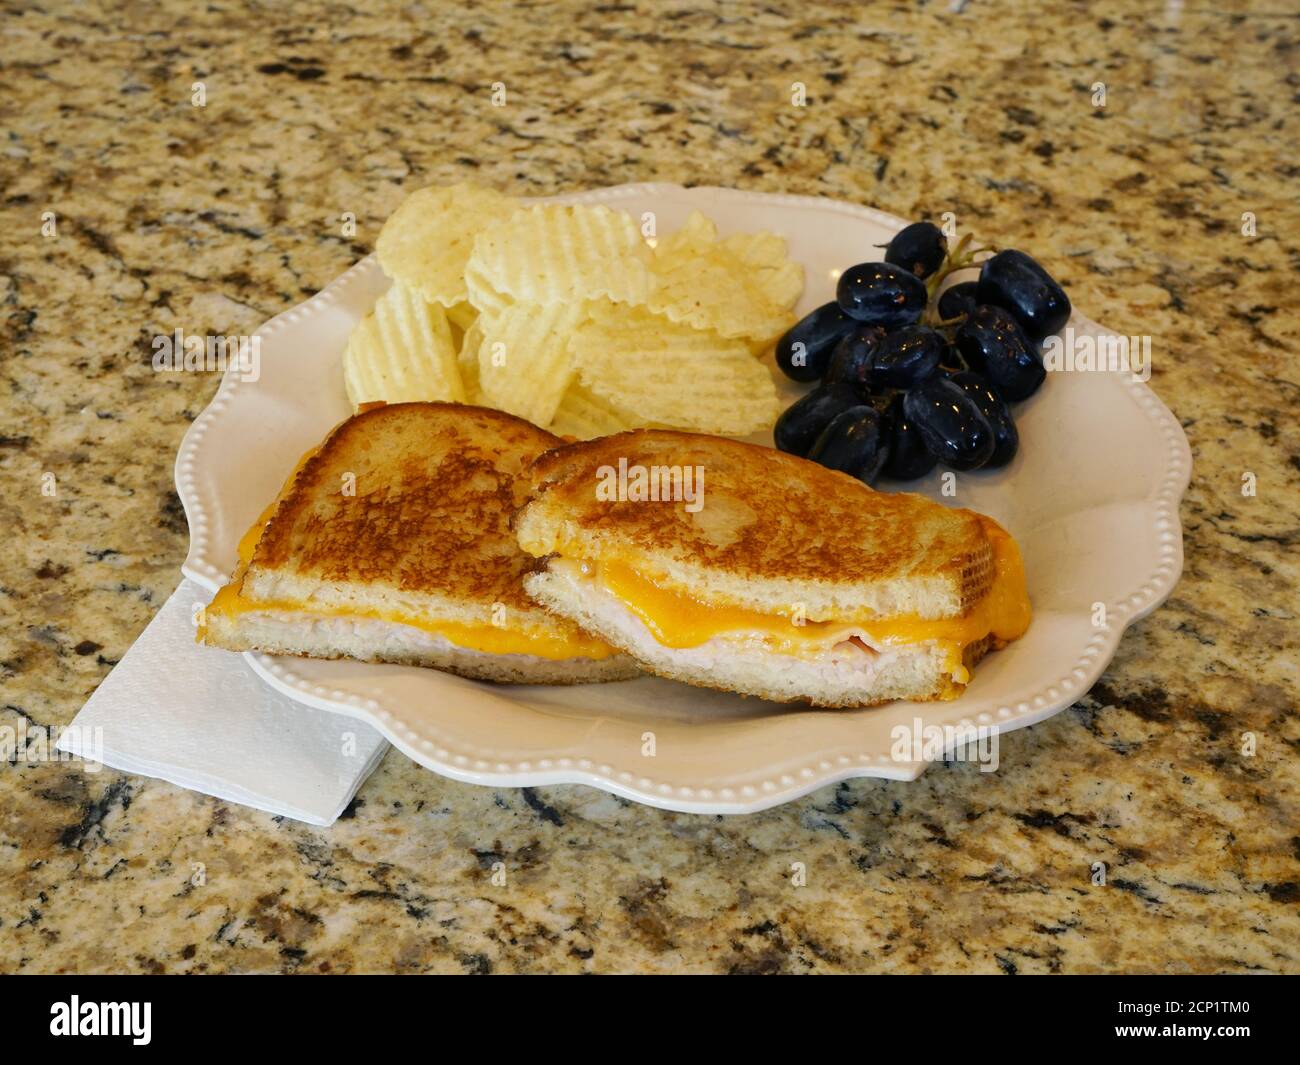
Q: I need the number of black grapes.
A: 13